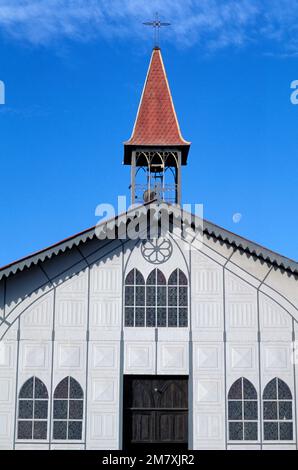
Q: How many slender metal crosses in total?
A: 1